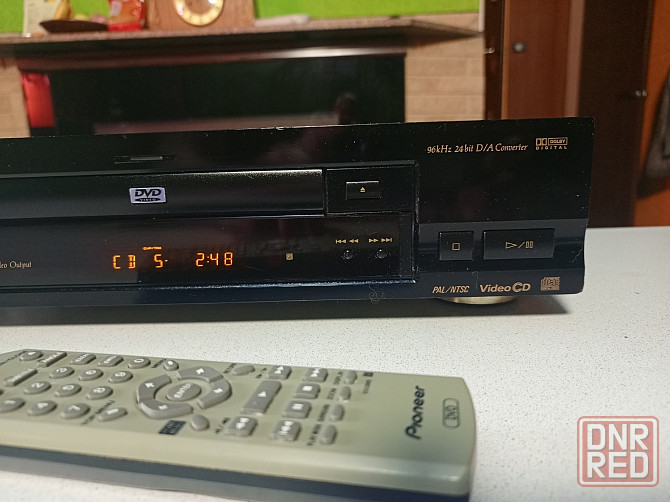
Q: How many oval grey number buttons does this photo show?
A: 10